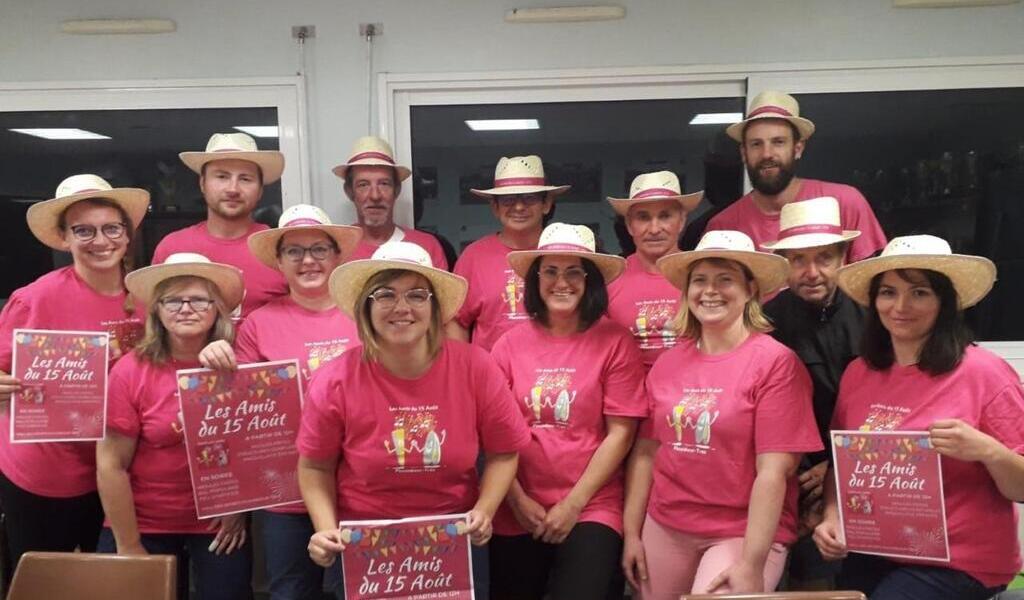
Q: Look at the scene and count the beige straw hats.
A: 13